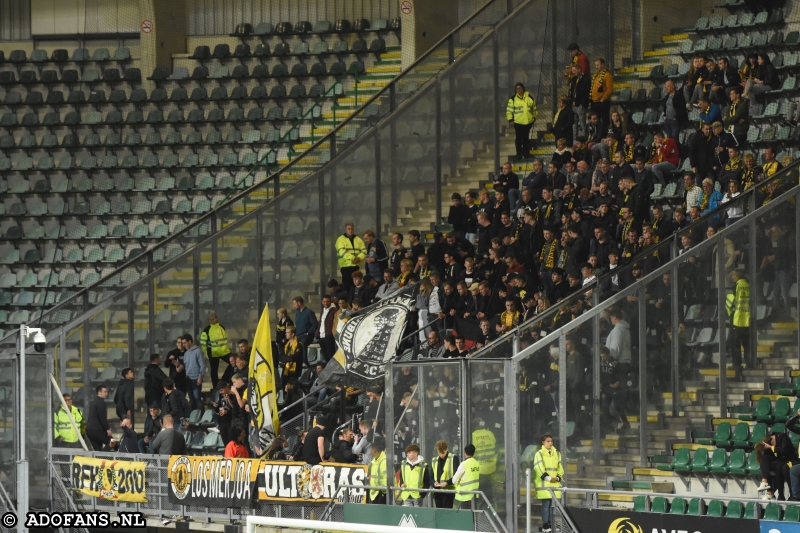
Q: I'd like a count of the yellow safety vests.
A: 11